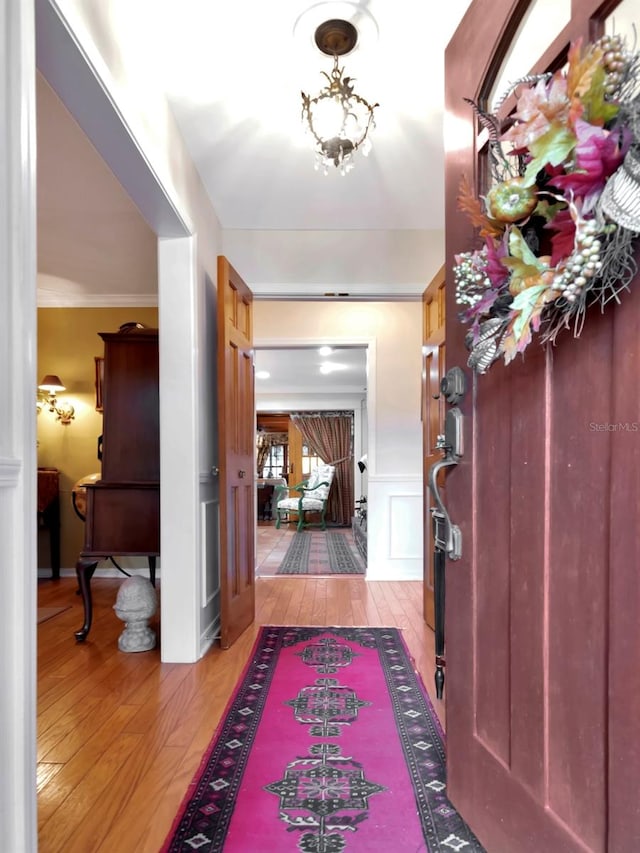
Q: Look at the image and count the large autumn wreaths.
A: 1